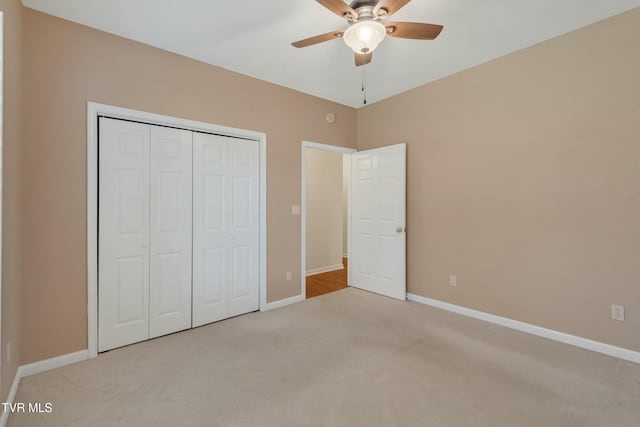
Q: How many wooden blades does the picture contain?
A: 5